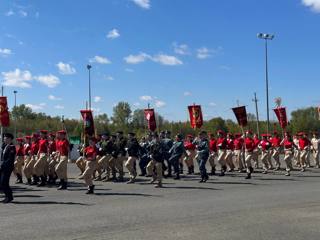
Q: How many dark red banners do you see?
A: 6